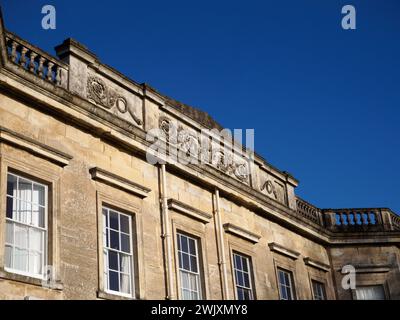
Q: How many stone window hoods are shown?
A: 7